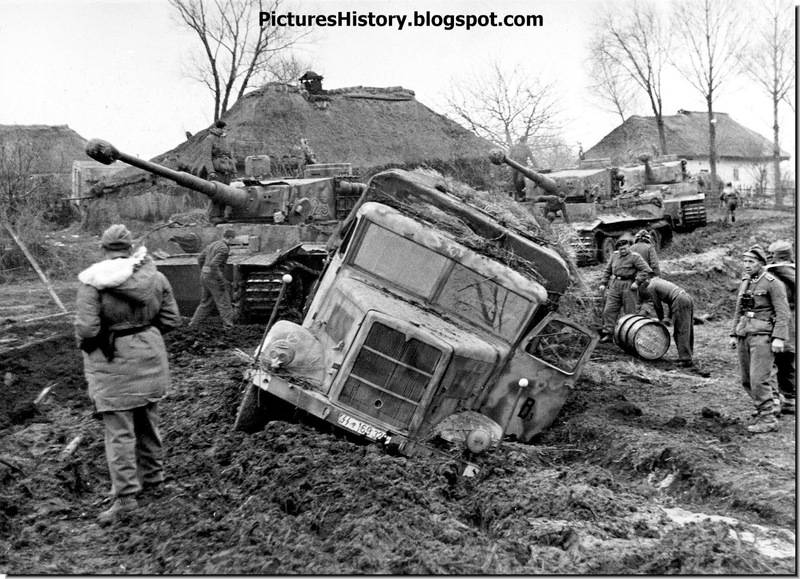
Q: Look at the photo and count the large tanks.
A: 3